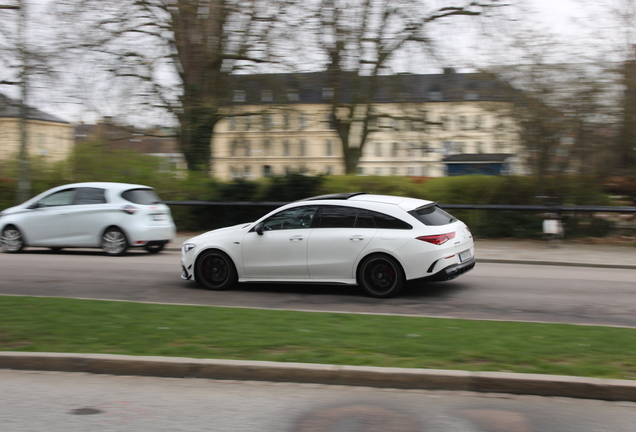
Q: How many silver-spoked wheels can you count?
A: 2